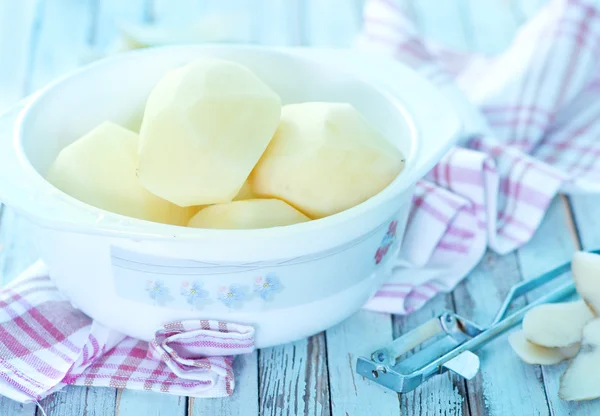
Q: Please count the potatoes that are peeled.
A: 4